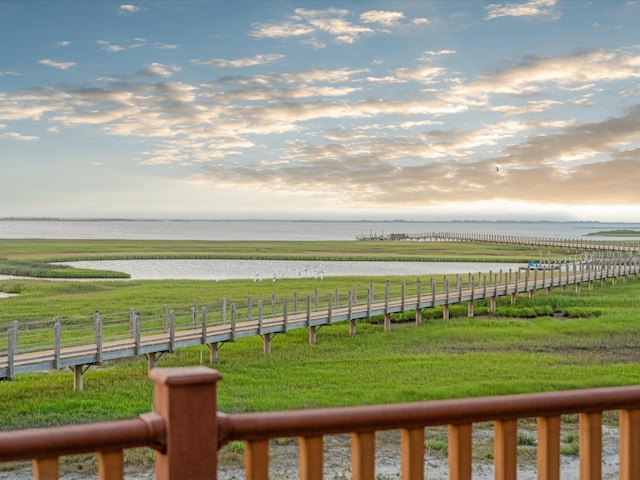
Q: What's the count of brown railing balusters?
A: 11